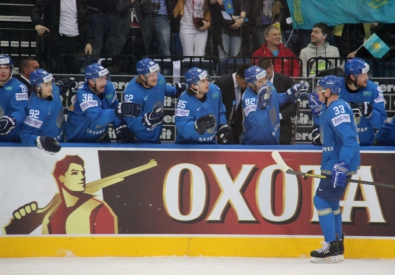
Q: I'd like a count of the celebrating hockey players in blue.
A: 8